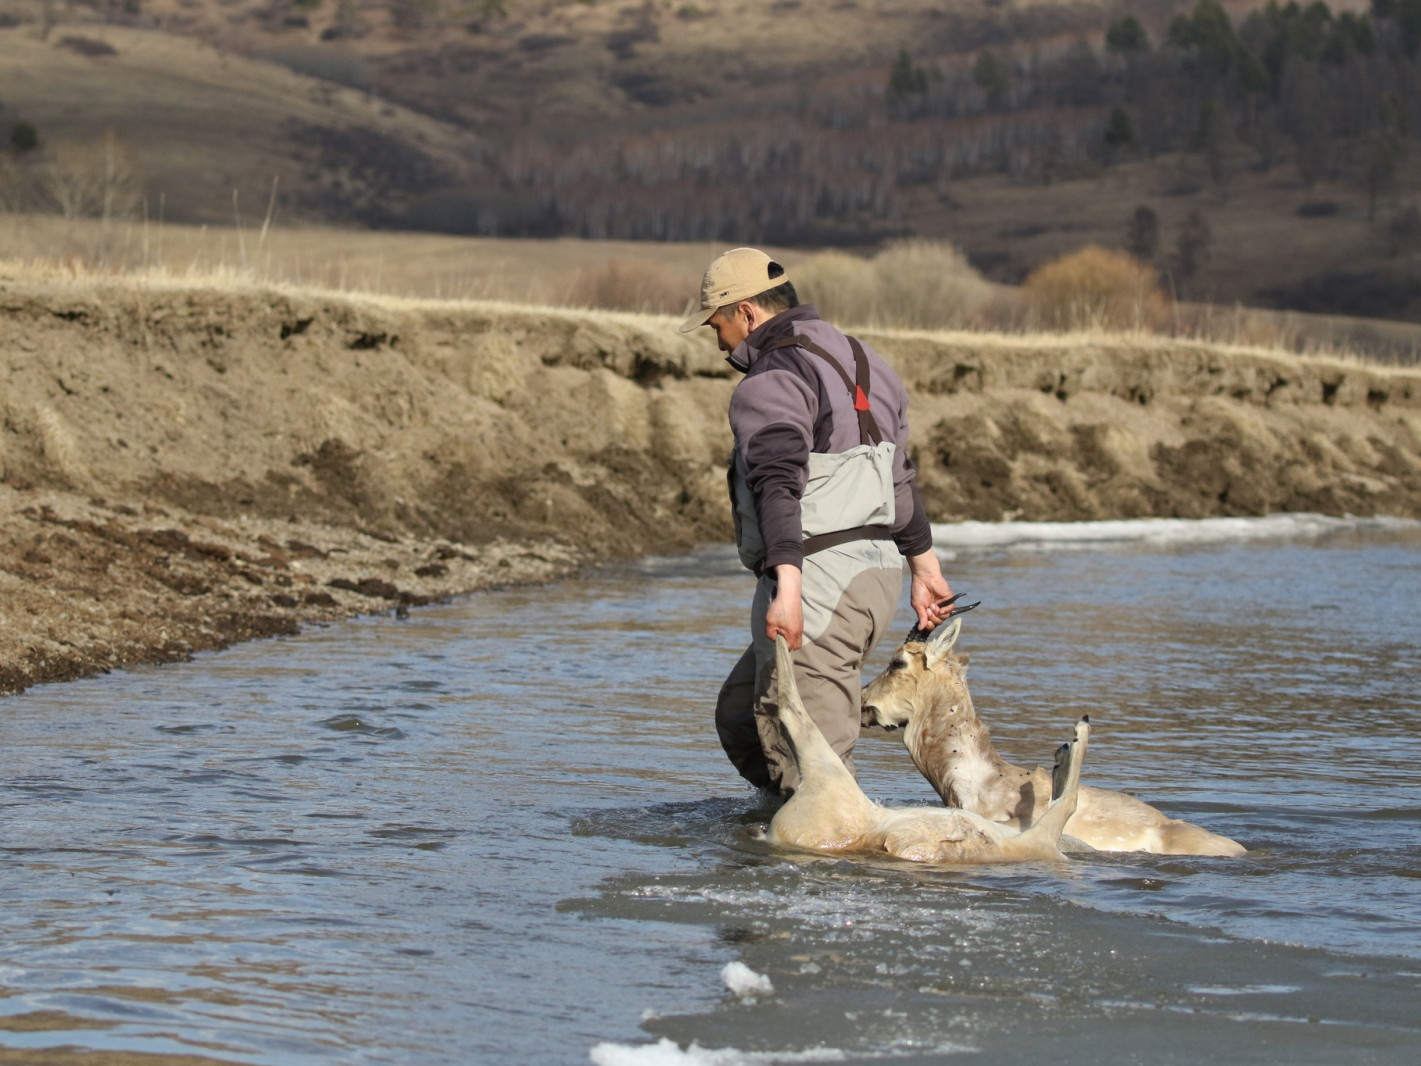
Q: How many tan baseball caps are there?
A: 1